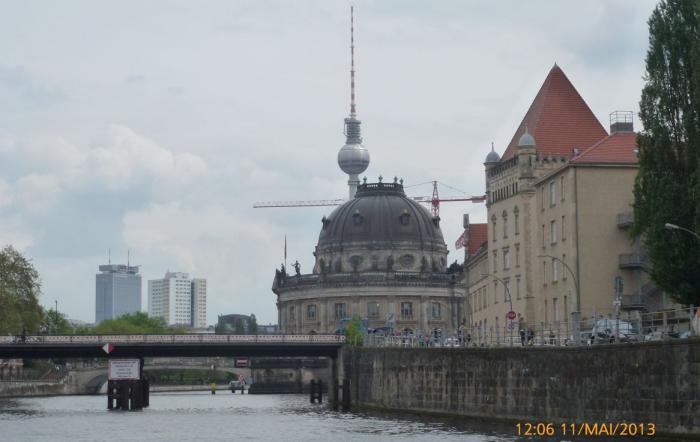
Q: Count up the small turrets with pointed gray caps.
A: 2